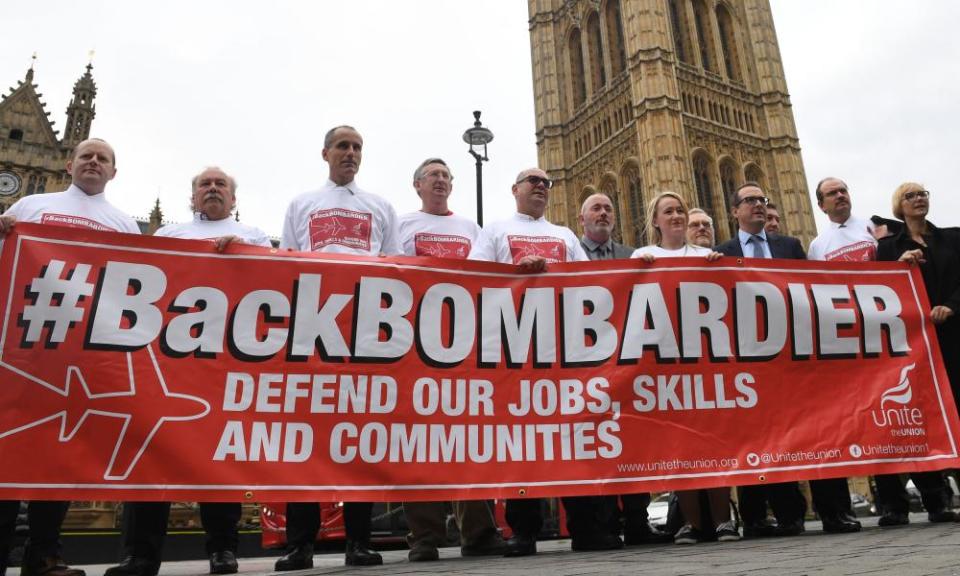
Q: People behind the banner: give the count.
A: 12